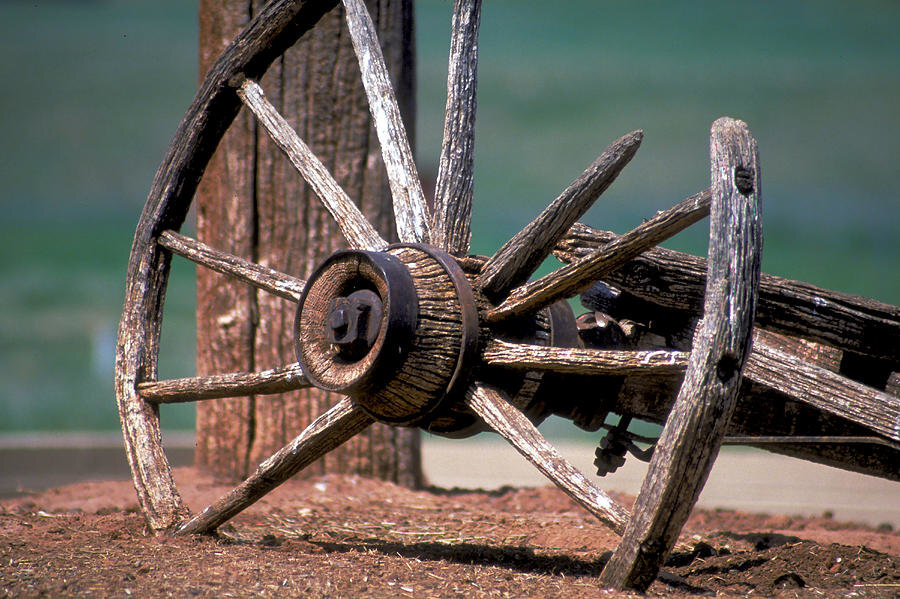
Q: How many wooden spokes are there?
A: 10